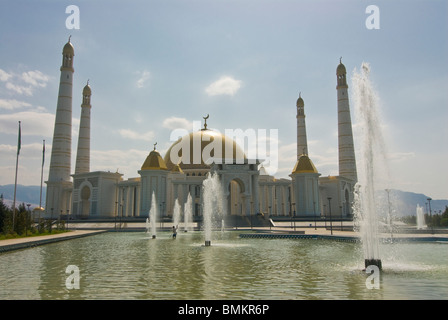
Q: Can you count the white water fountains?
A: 6